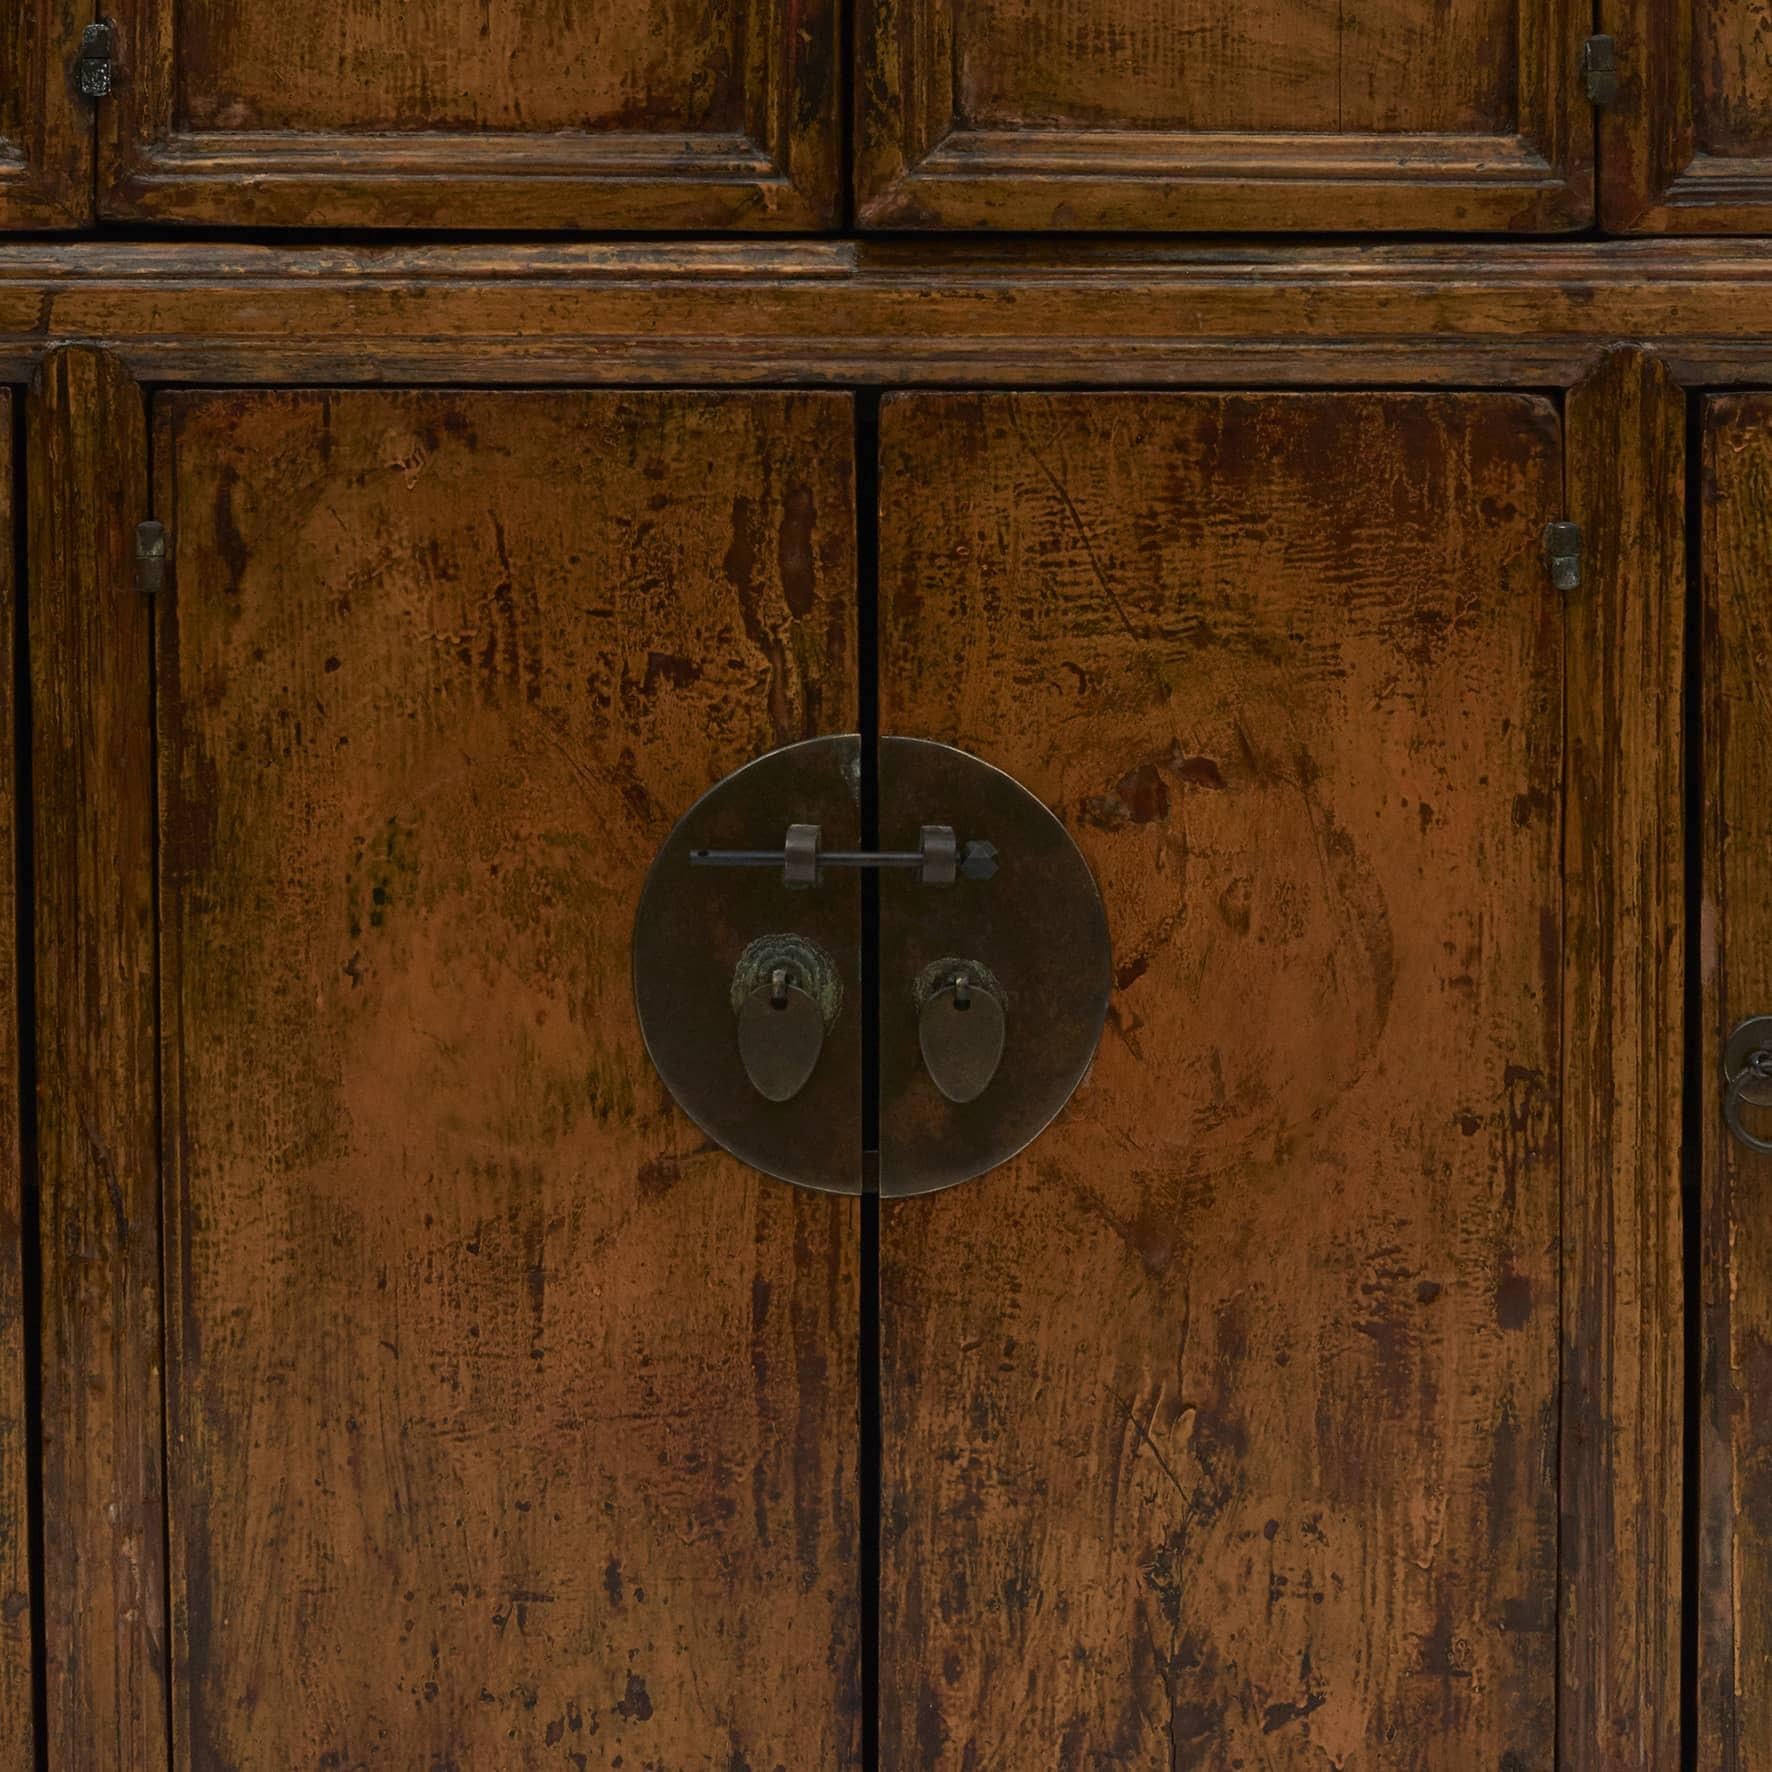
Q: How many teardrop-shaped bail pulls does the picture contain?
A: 2